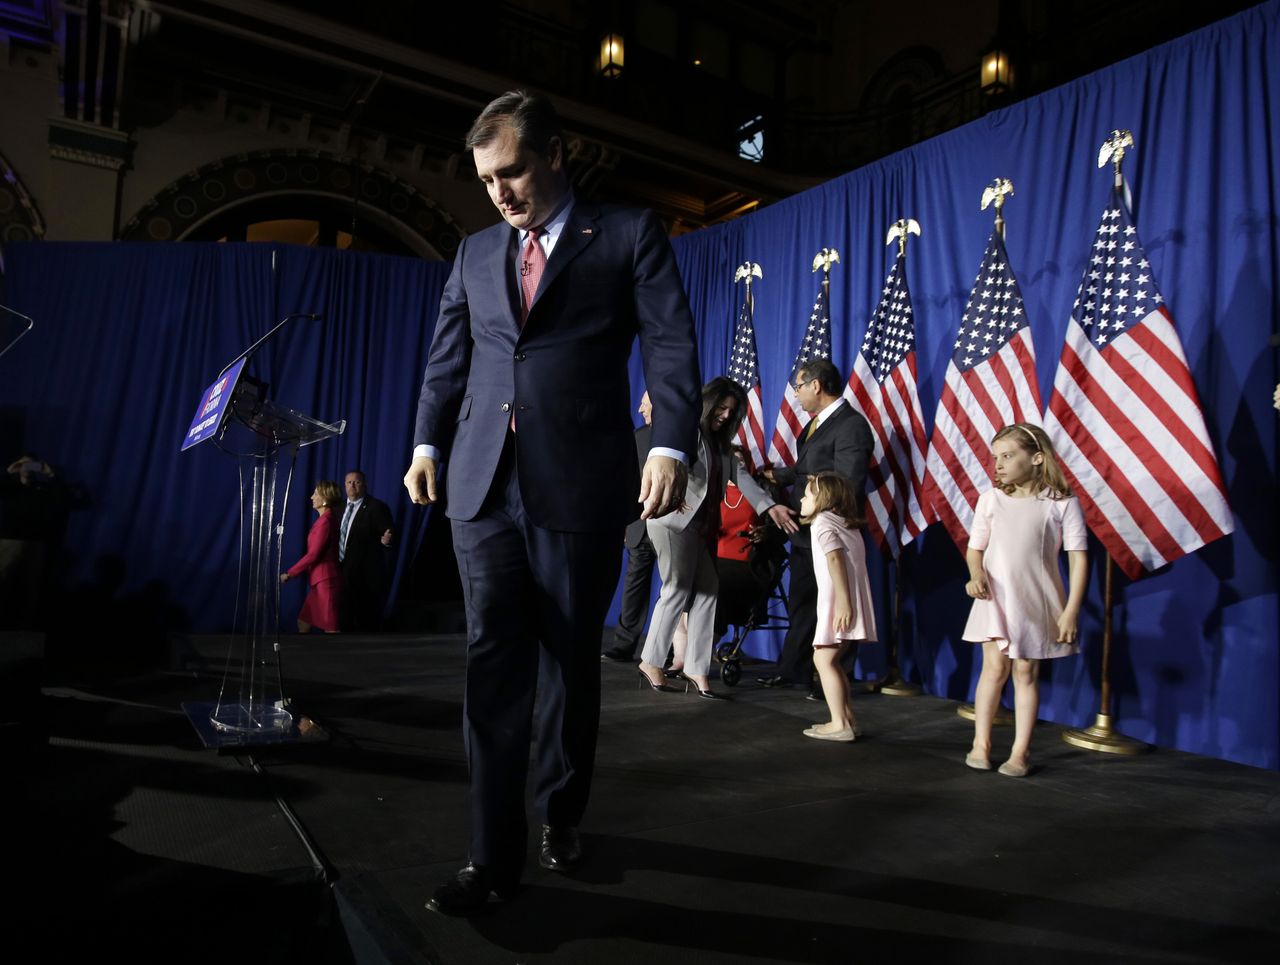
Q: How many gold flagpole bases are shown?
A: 3